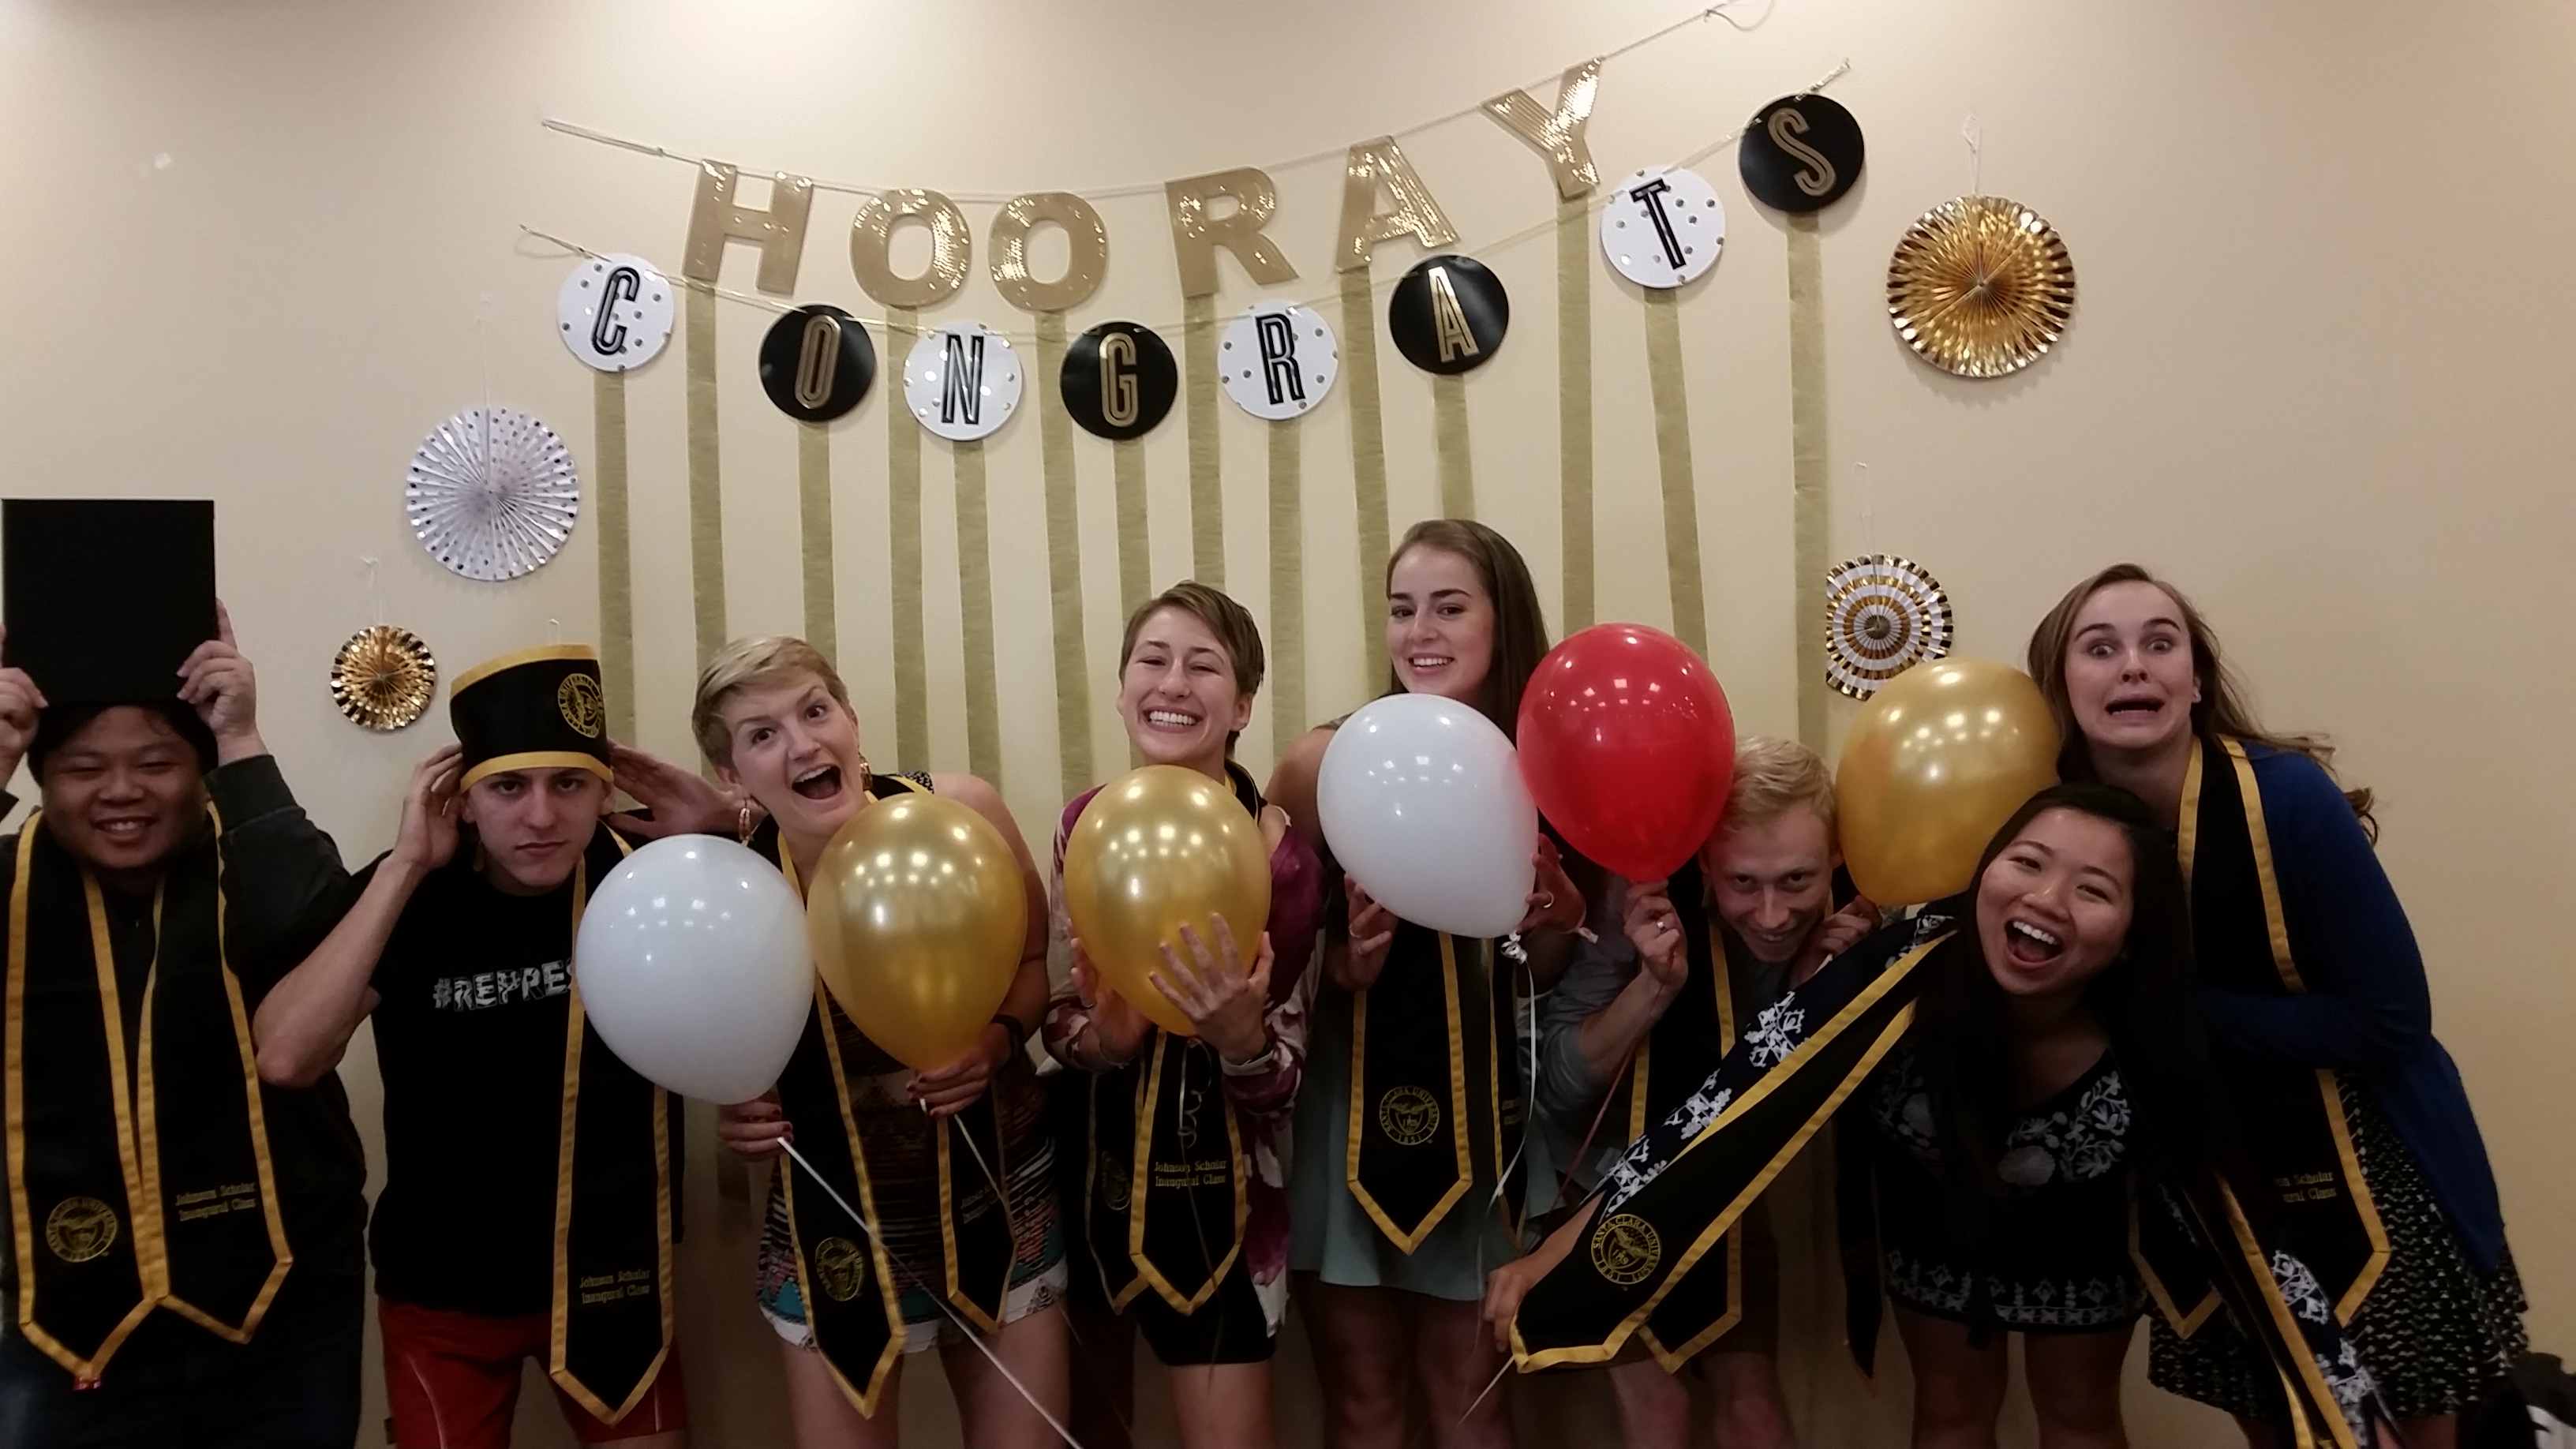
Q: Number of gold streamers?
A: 14